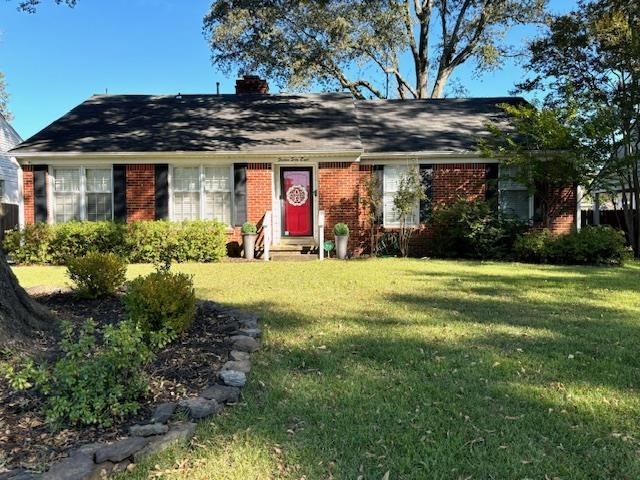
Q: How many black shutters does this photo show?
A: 8